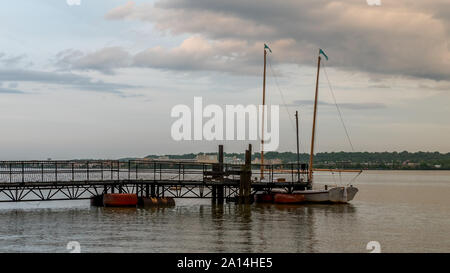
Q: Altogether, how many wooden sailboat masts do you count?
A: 2